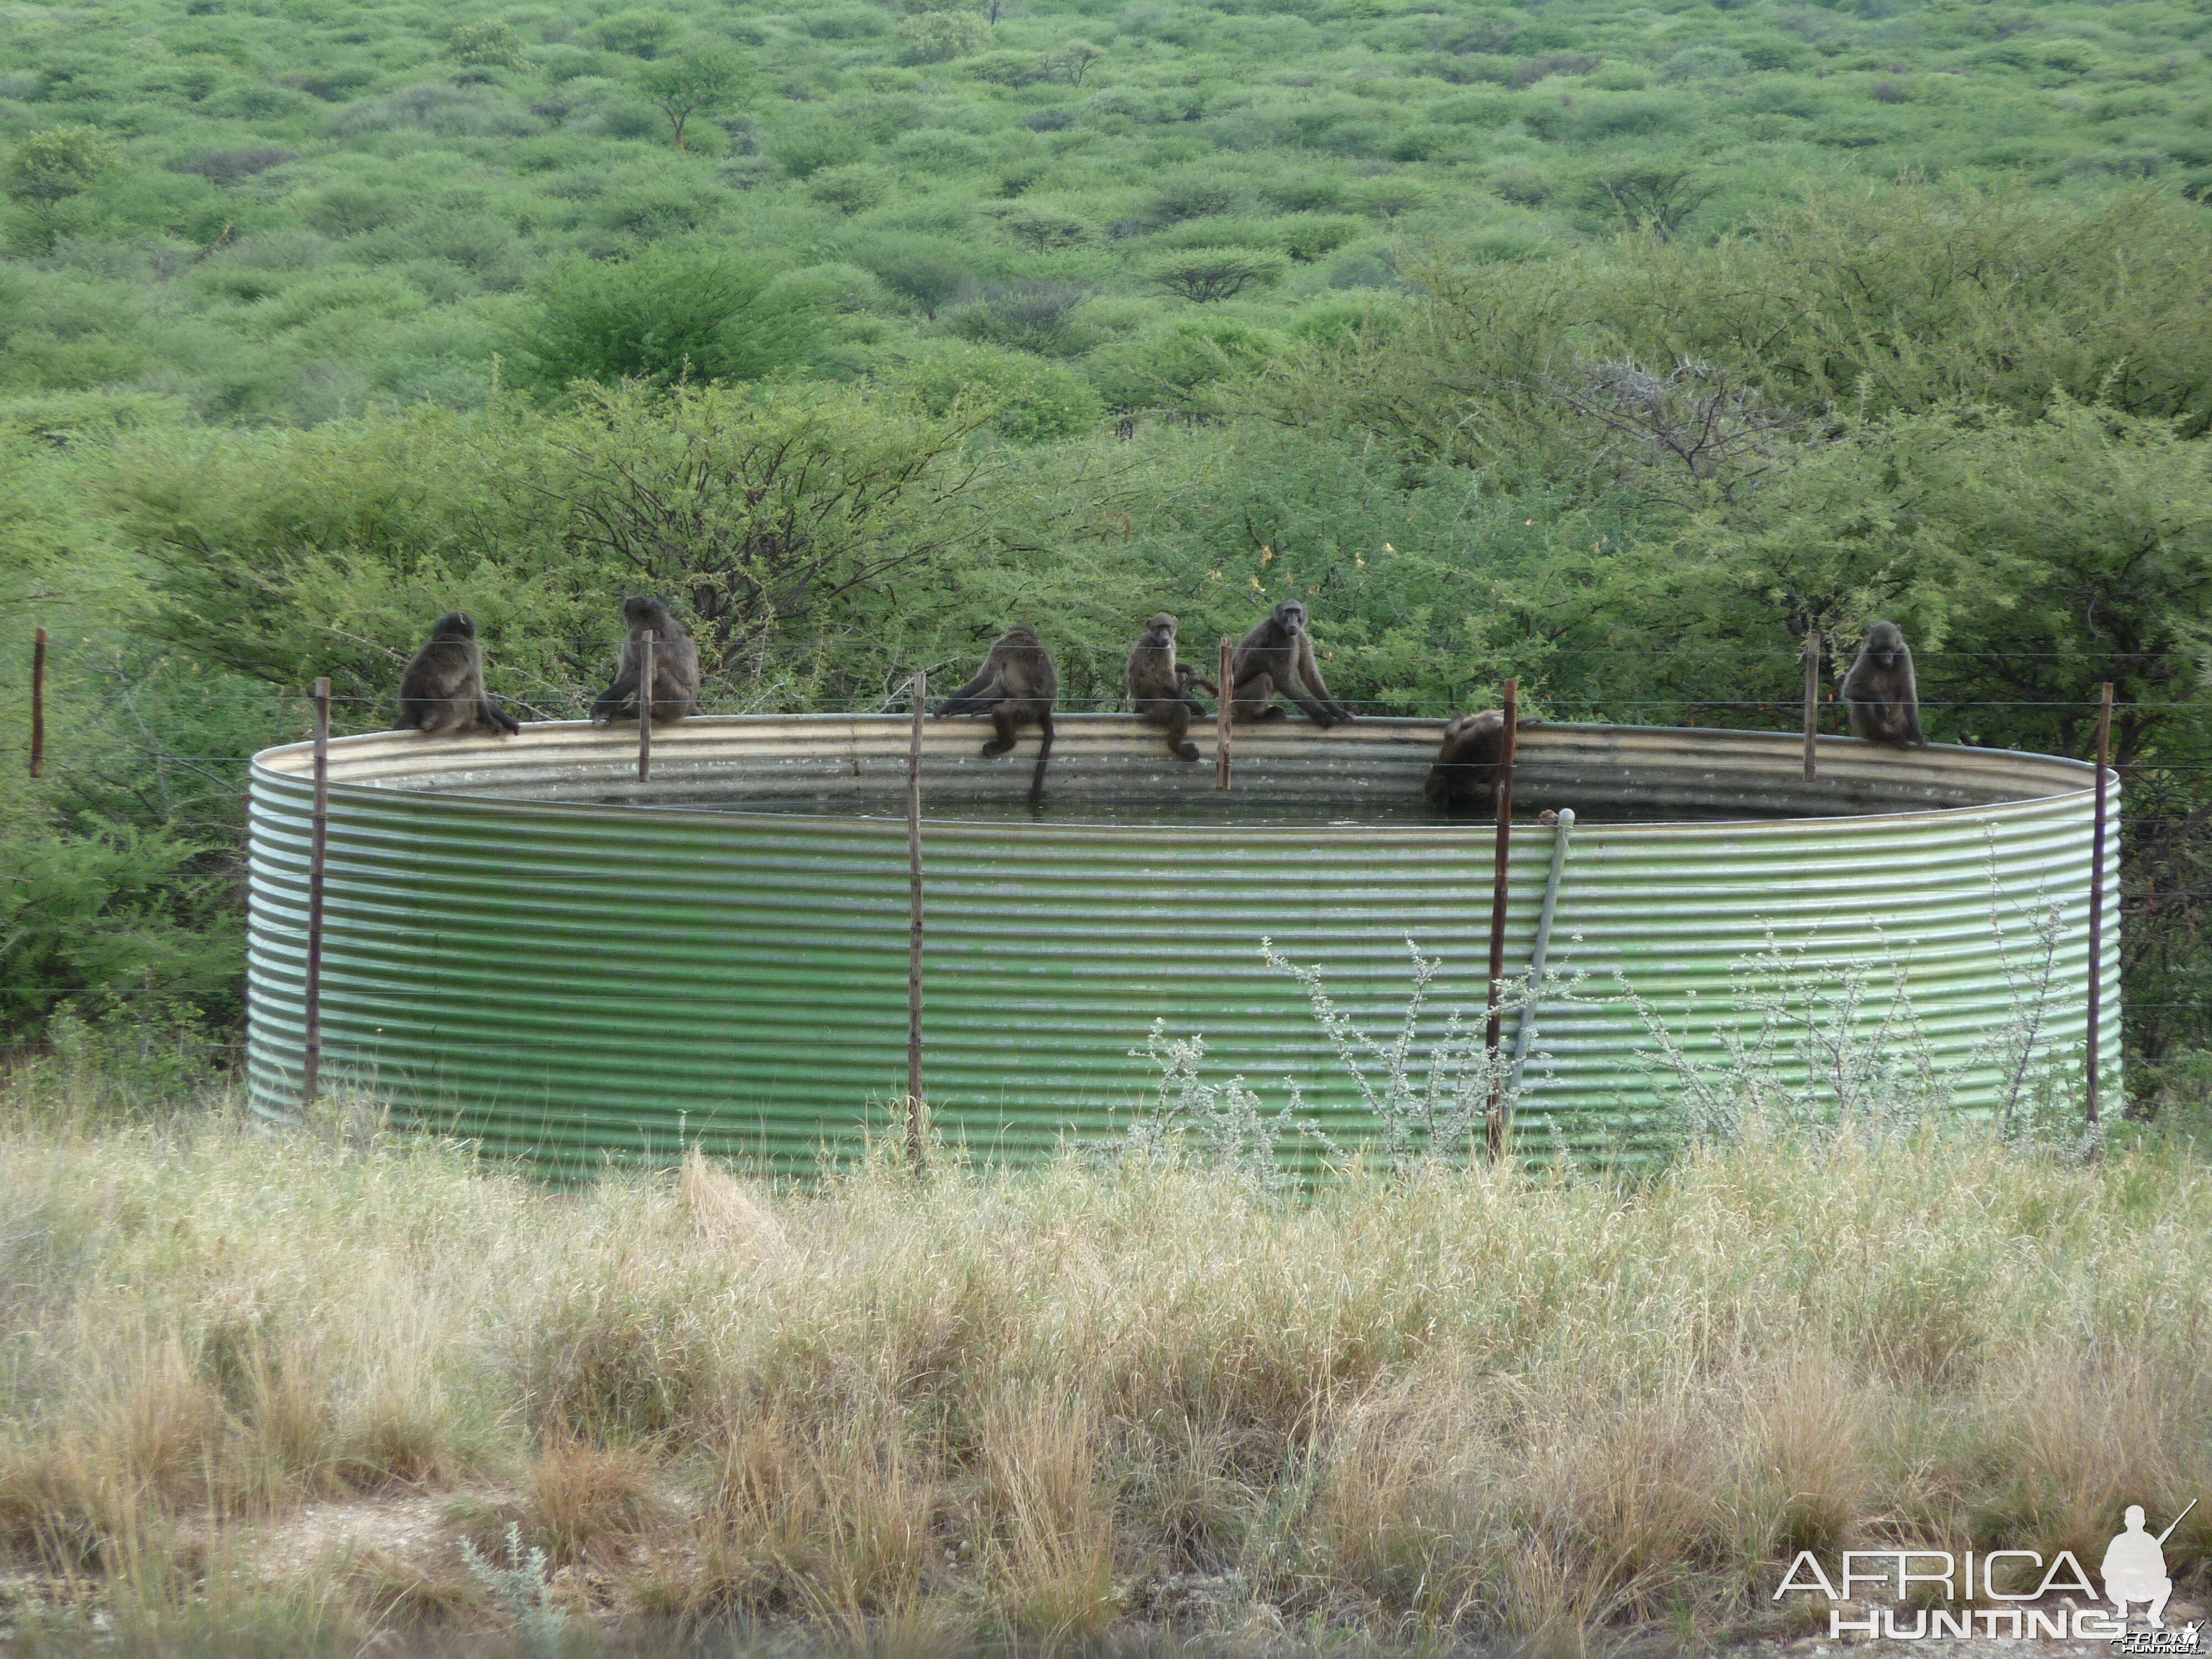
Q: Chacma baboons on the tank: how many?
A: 7